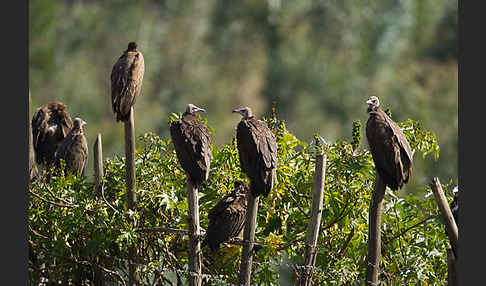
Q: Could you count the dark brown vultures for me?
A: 7